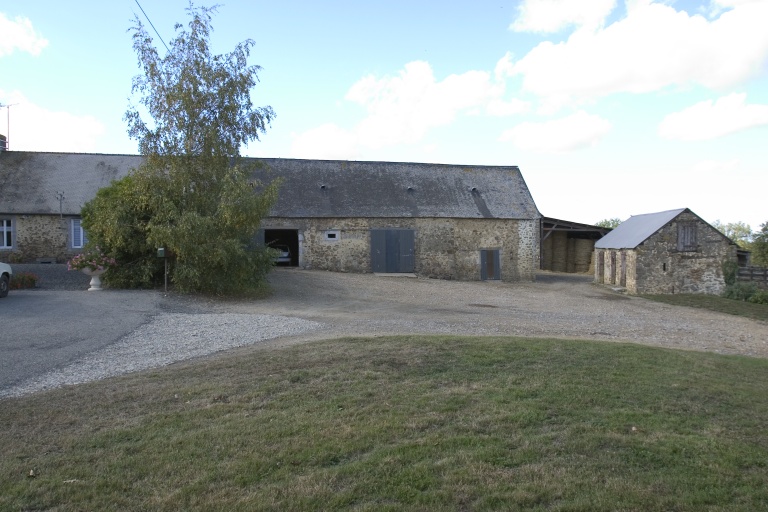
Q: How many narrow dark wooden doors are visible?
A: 3